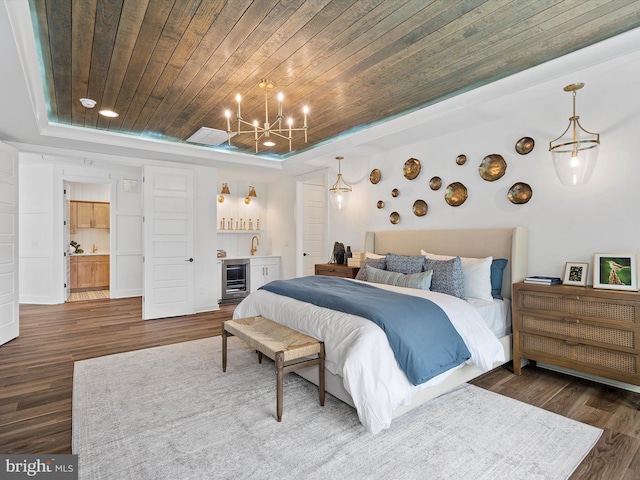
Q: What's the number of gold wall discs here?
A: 12